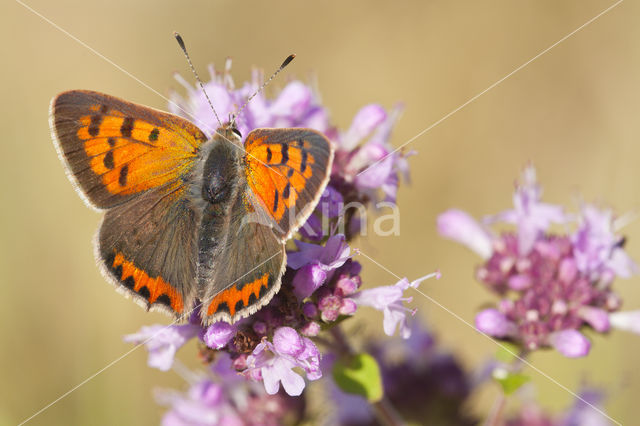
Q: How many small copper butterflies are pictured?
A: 1